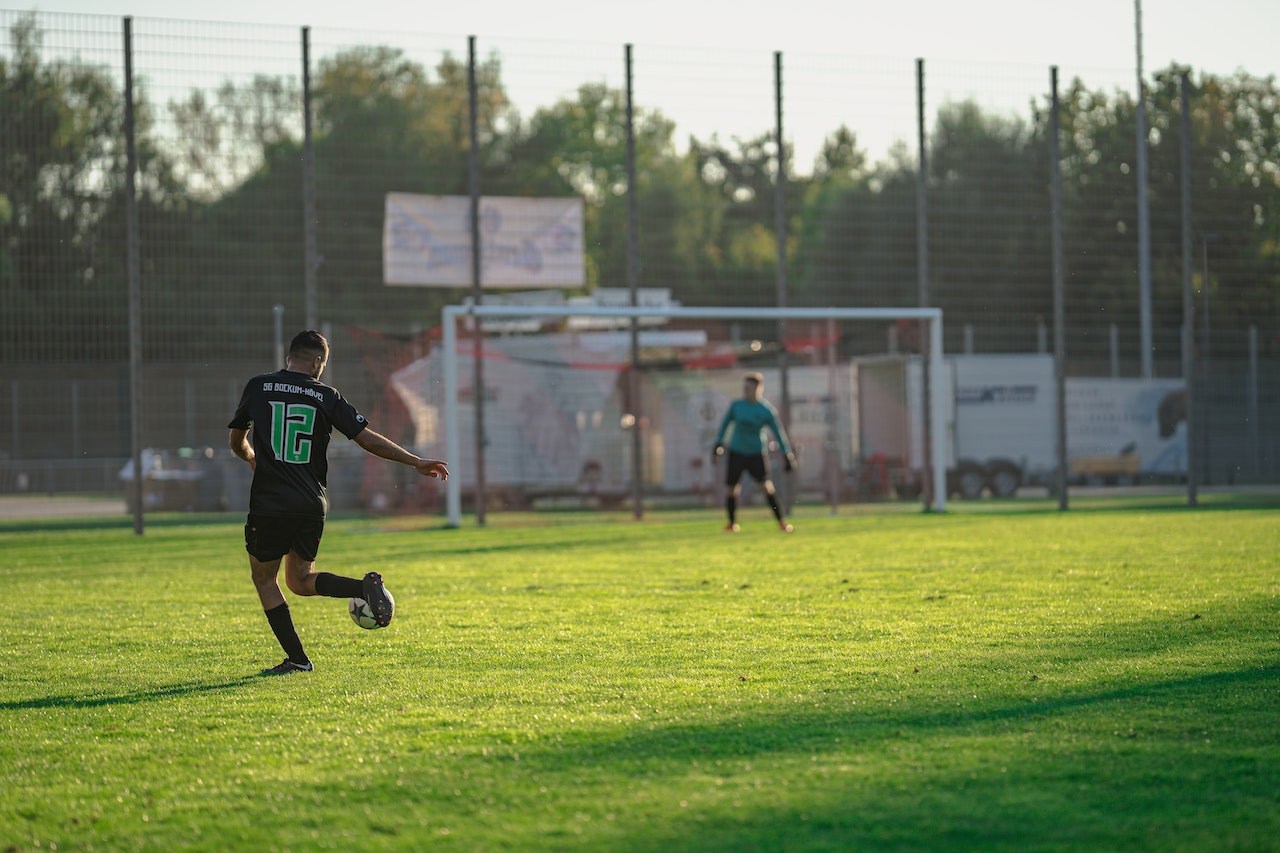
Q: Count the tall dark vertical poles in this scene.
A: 8